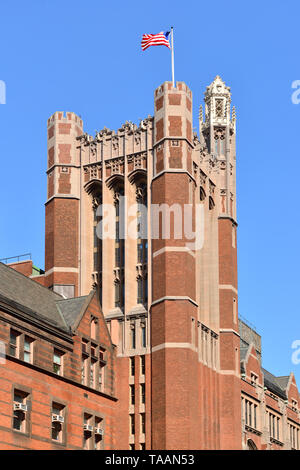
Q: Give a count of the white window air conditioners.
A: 4